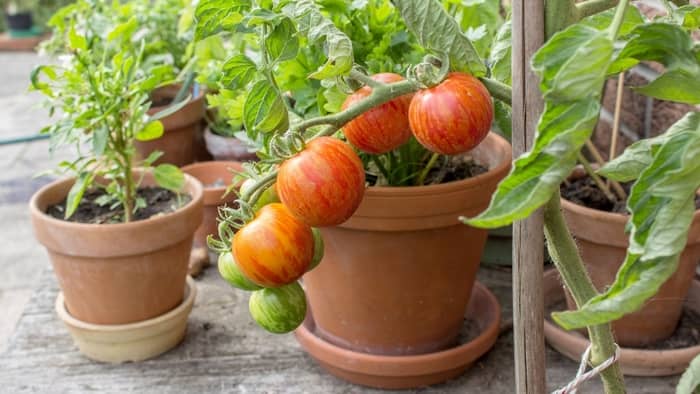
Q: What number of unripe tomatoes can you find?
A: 4